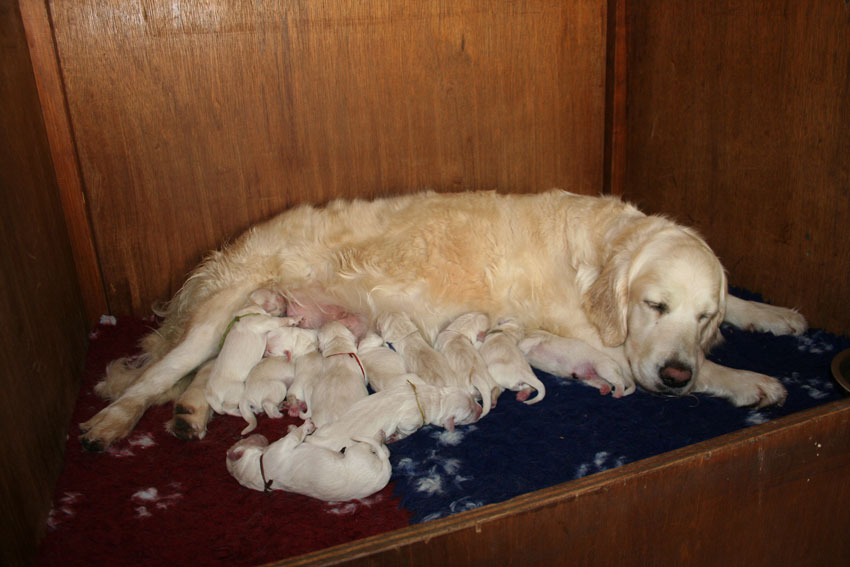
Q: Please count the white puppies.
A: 11